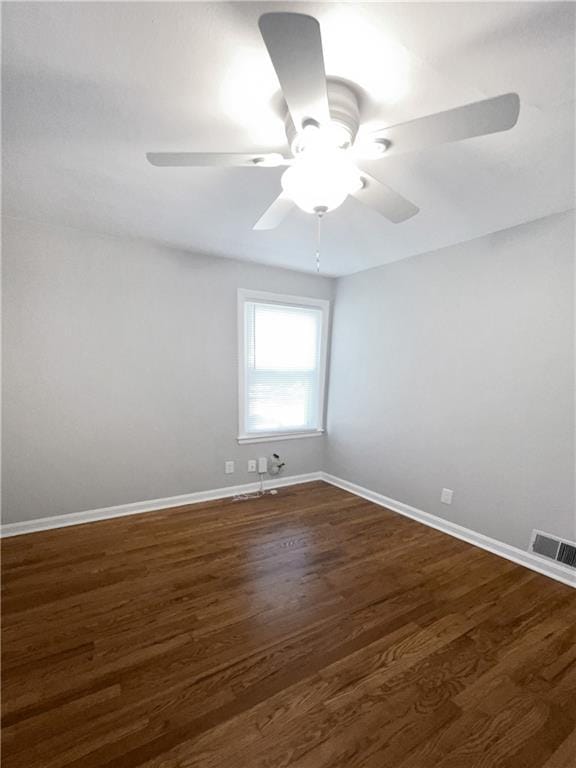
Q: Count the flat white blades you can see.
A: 5